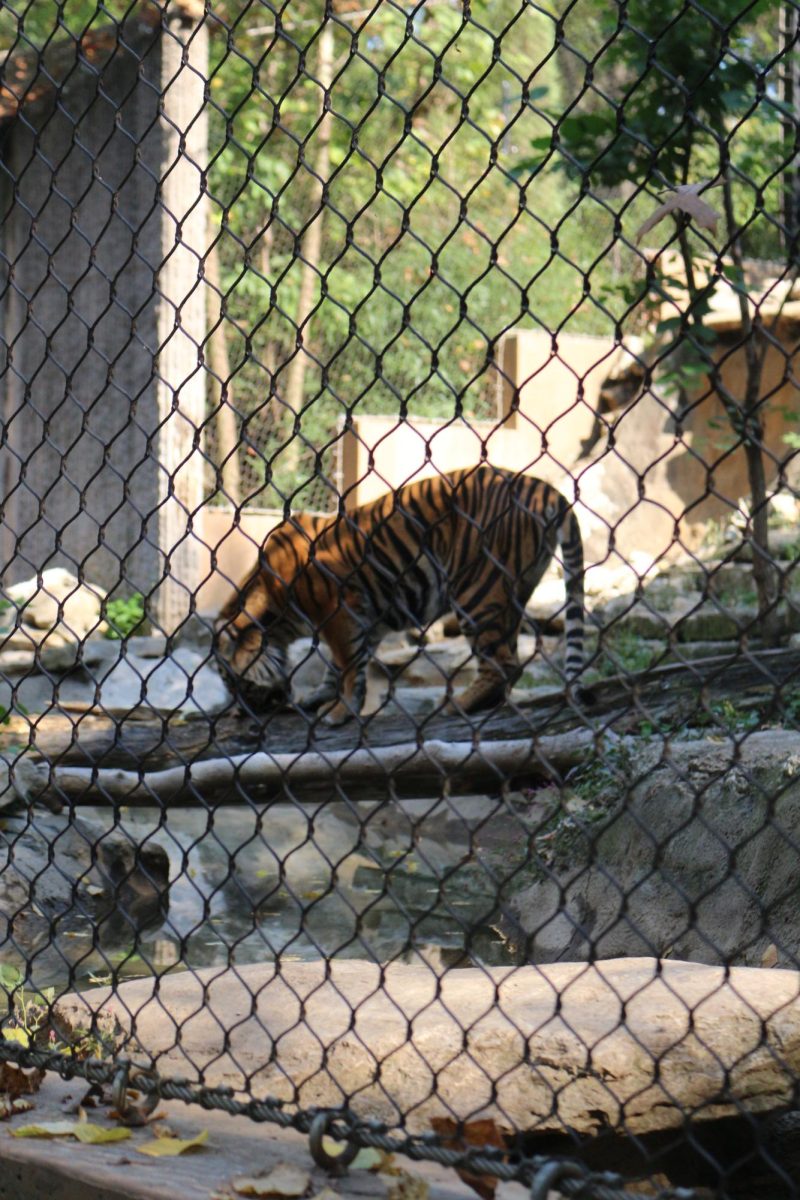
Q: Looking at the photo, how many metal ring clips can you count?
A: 3